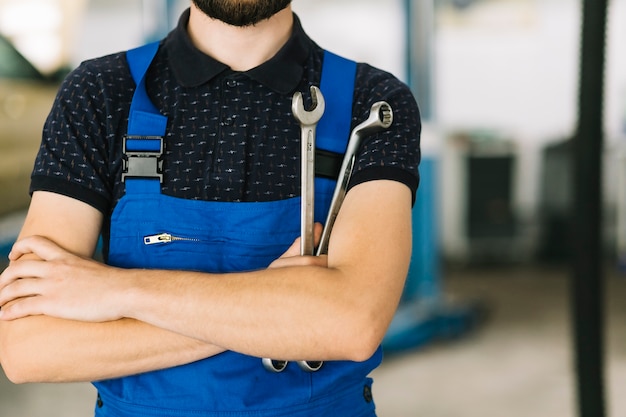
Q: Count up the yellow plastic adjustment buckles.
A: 0